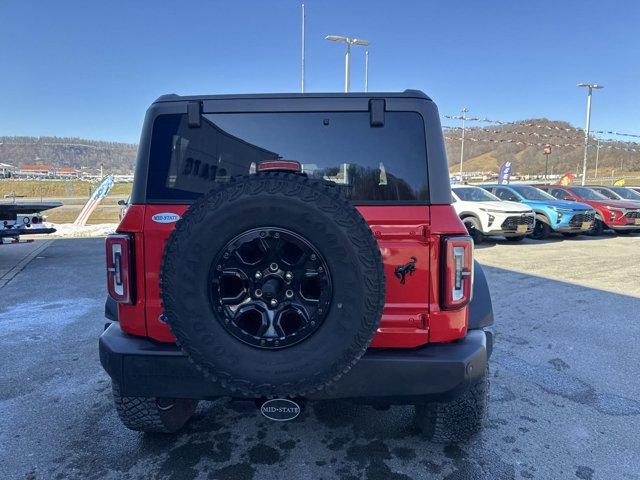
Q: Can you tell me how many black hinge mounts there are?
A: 2